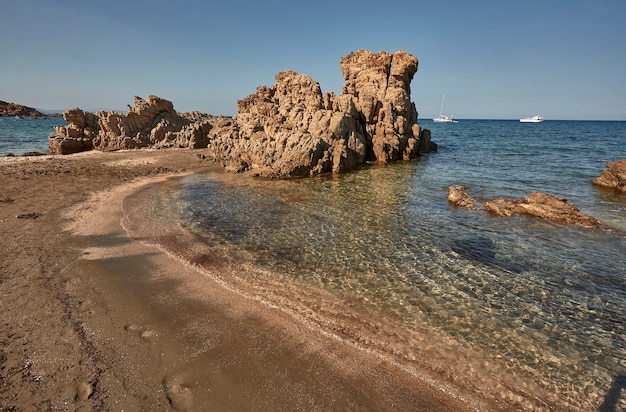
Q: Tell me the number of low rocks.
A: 3